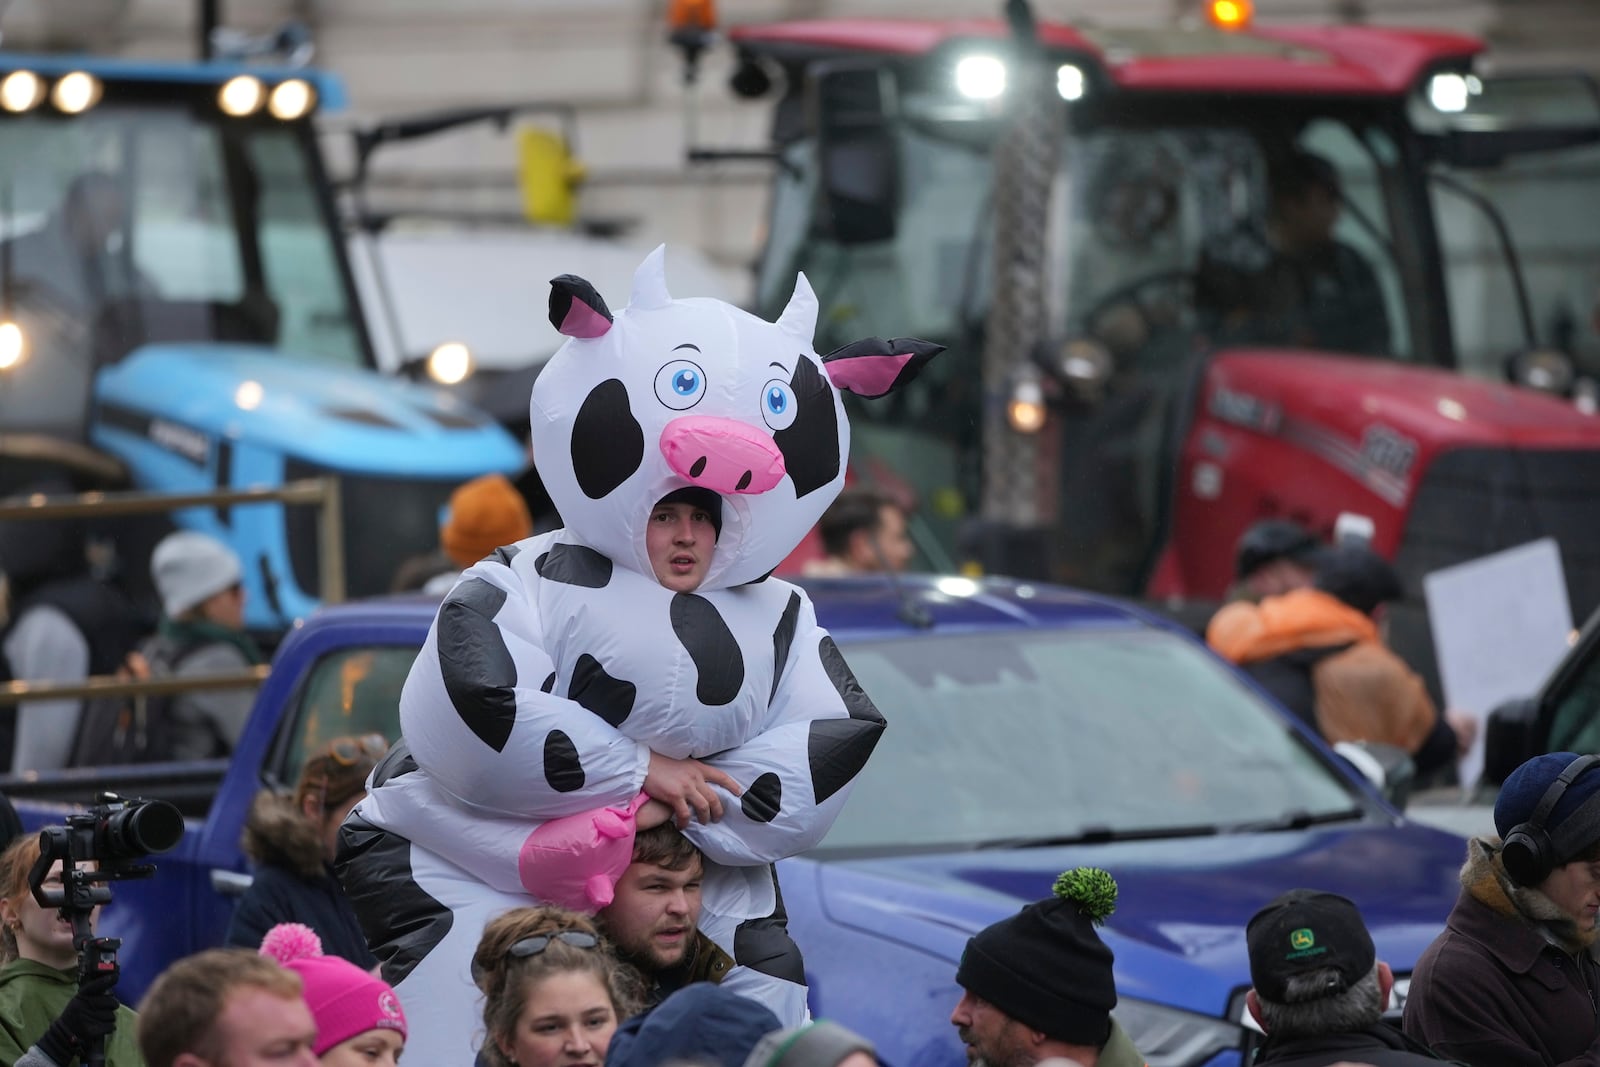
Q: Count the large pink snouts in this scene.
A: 1